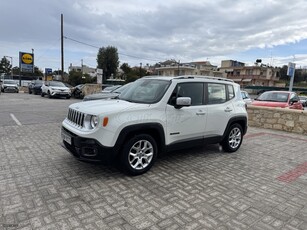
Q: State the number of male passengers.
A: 0